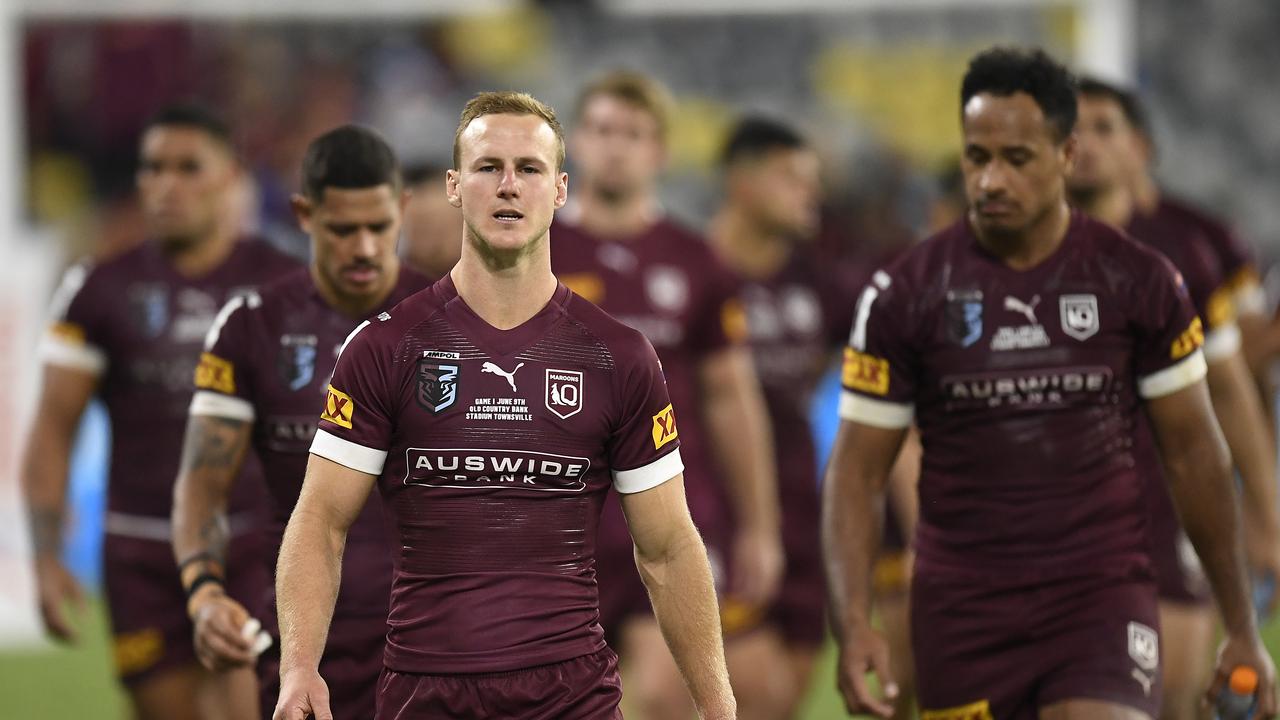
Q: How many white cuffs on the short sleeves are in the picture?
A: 8